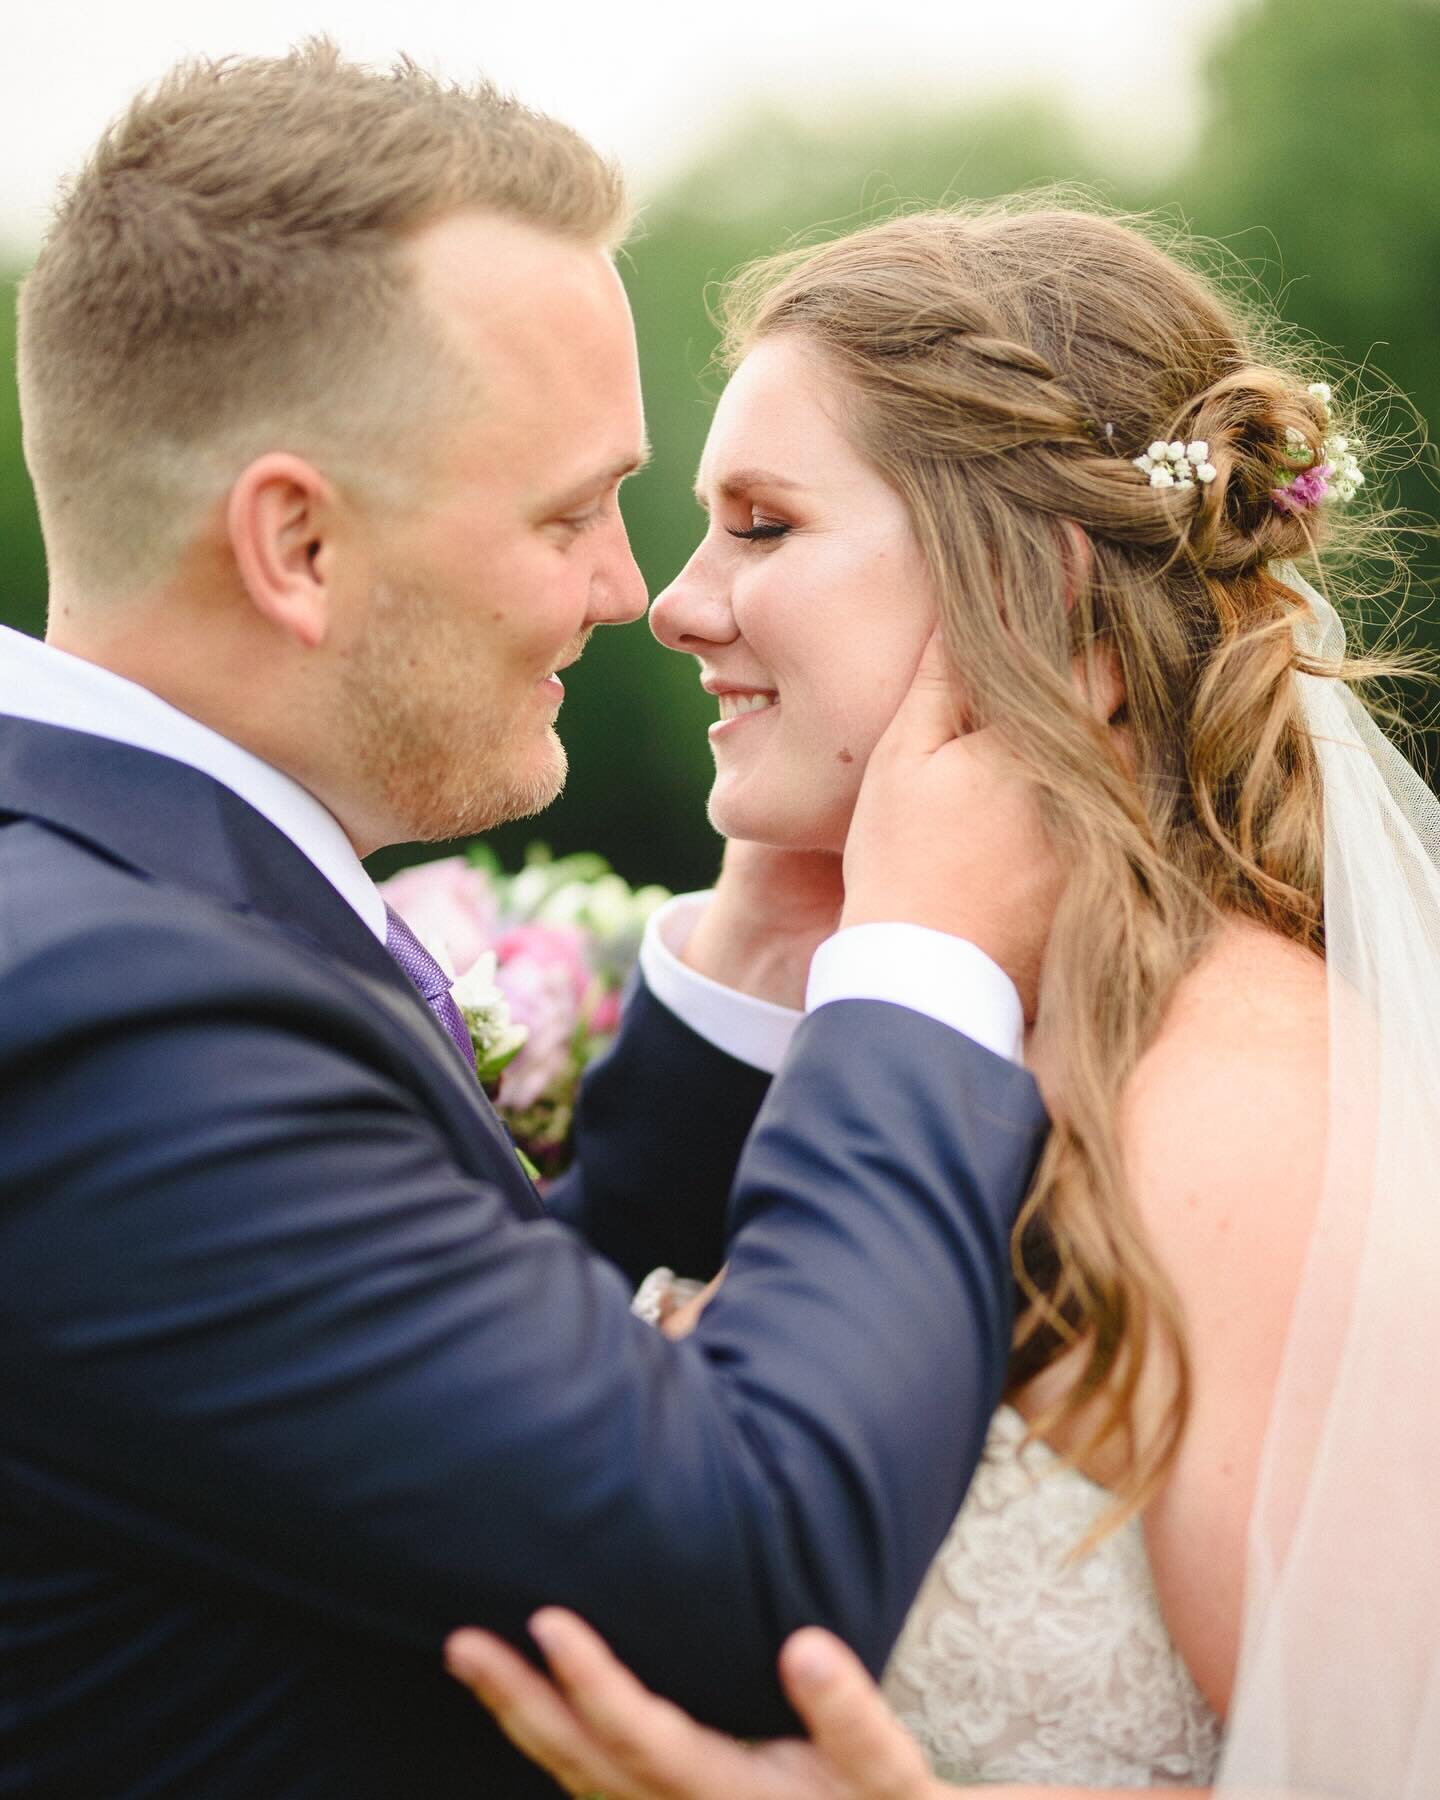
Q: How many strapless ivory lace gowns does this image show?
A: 1